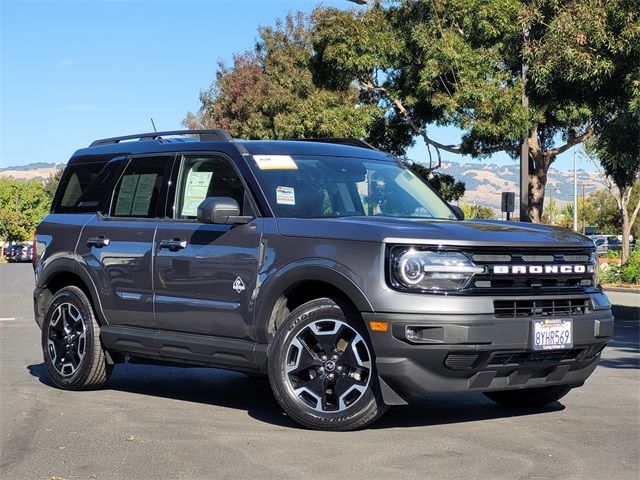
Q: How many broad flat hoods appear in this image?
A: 1